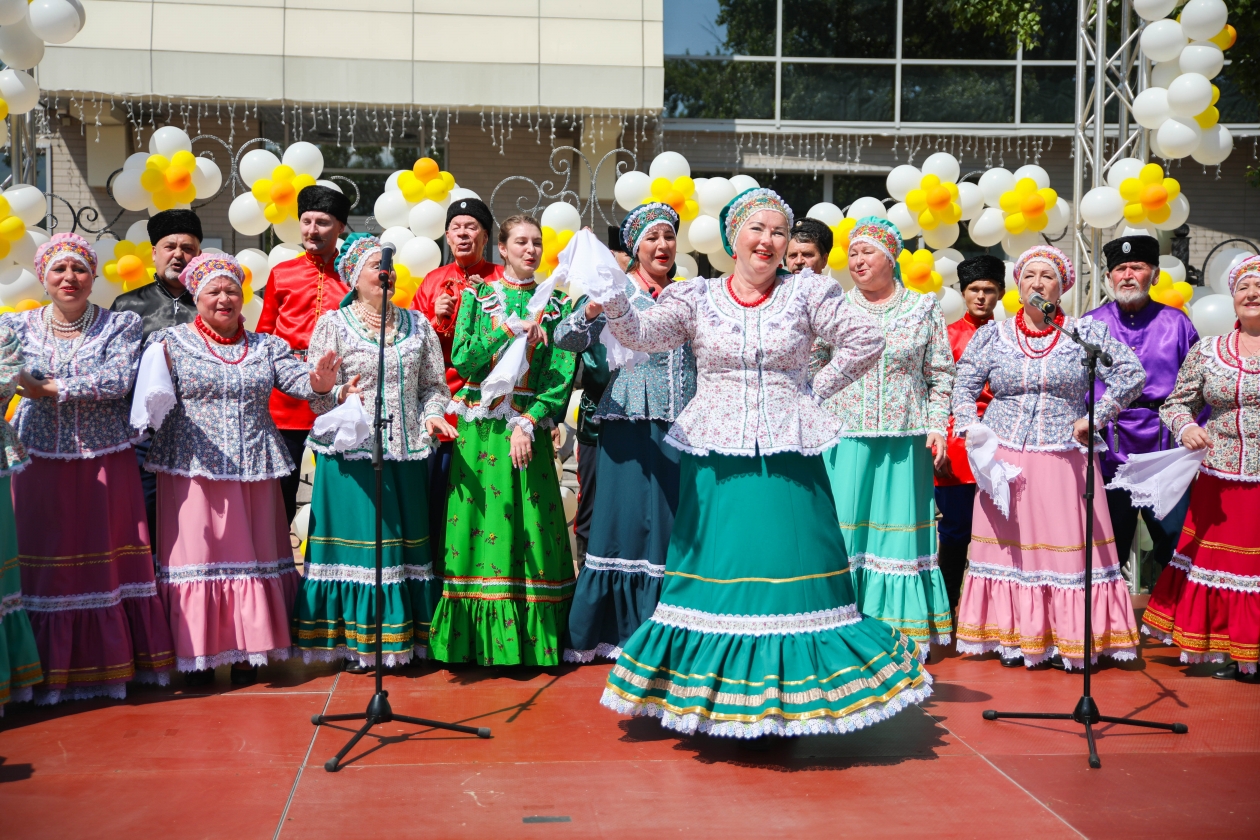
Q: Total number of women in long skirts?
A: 10